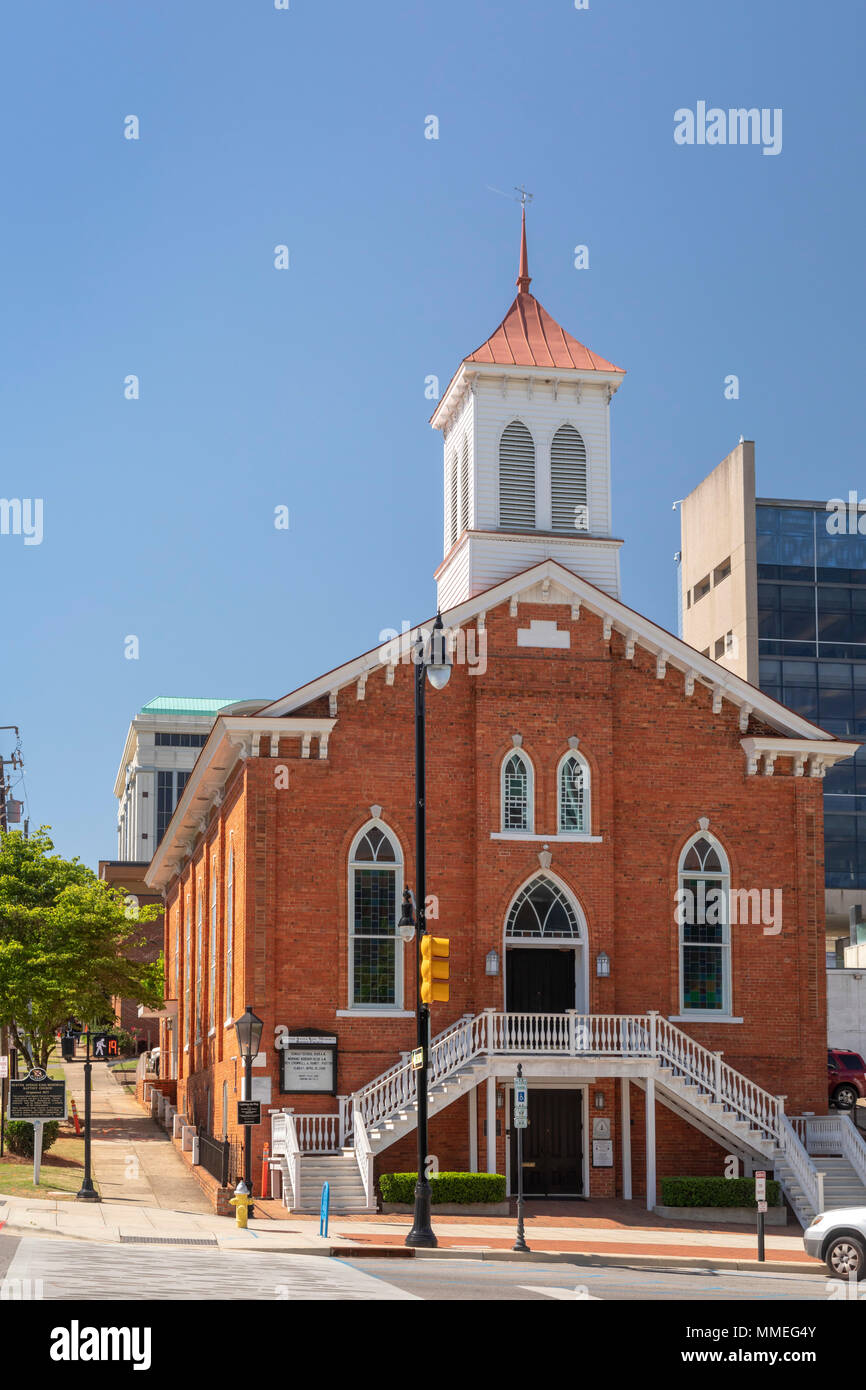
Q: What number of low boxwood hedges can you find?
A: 2